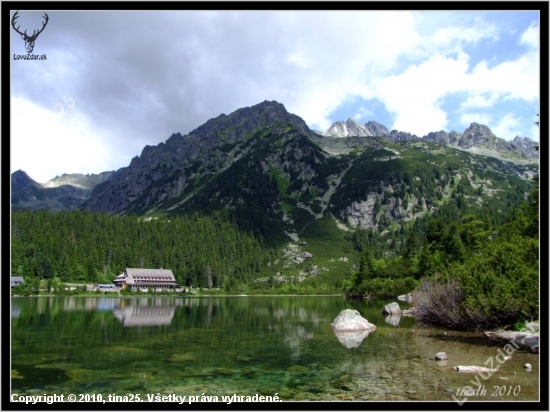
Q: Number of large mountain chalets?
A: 1